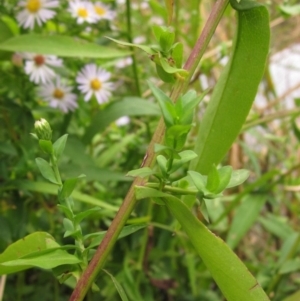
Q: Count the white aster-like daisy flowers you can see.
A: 6